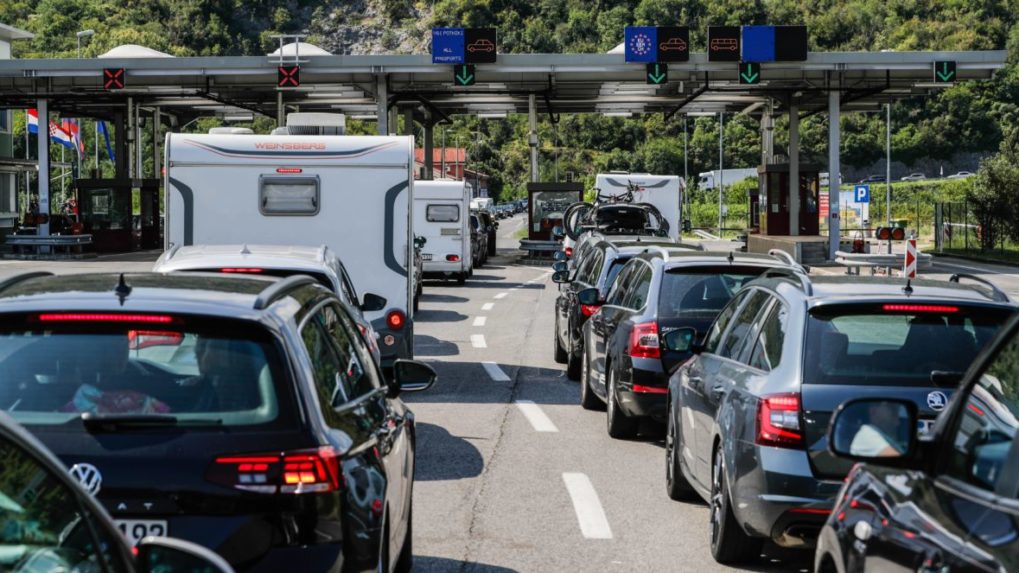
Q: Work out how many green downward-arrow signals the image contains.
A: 4